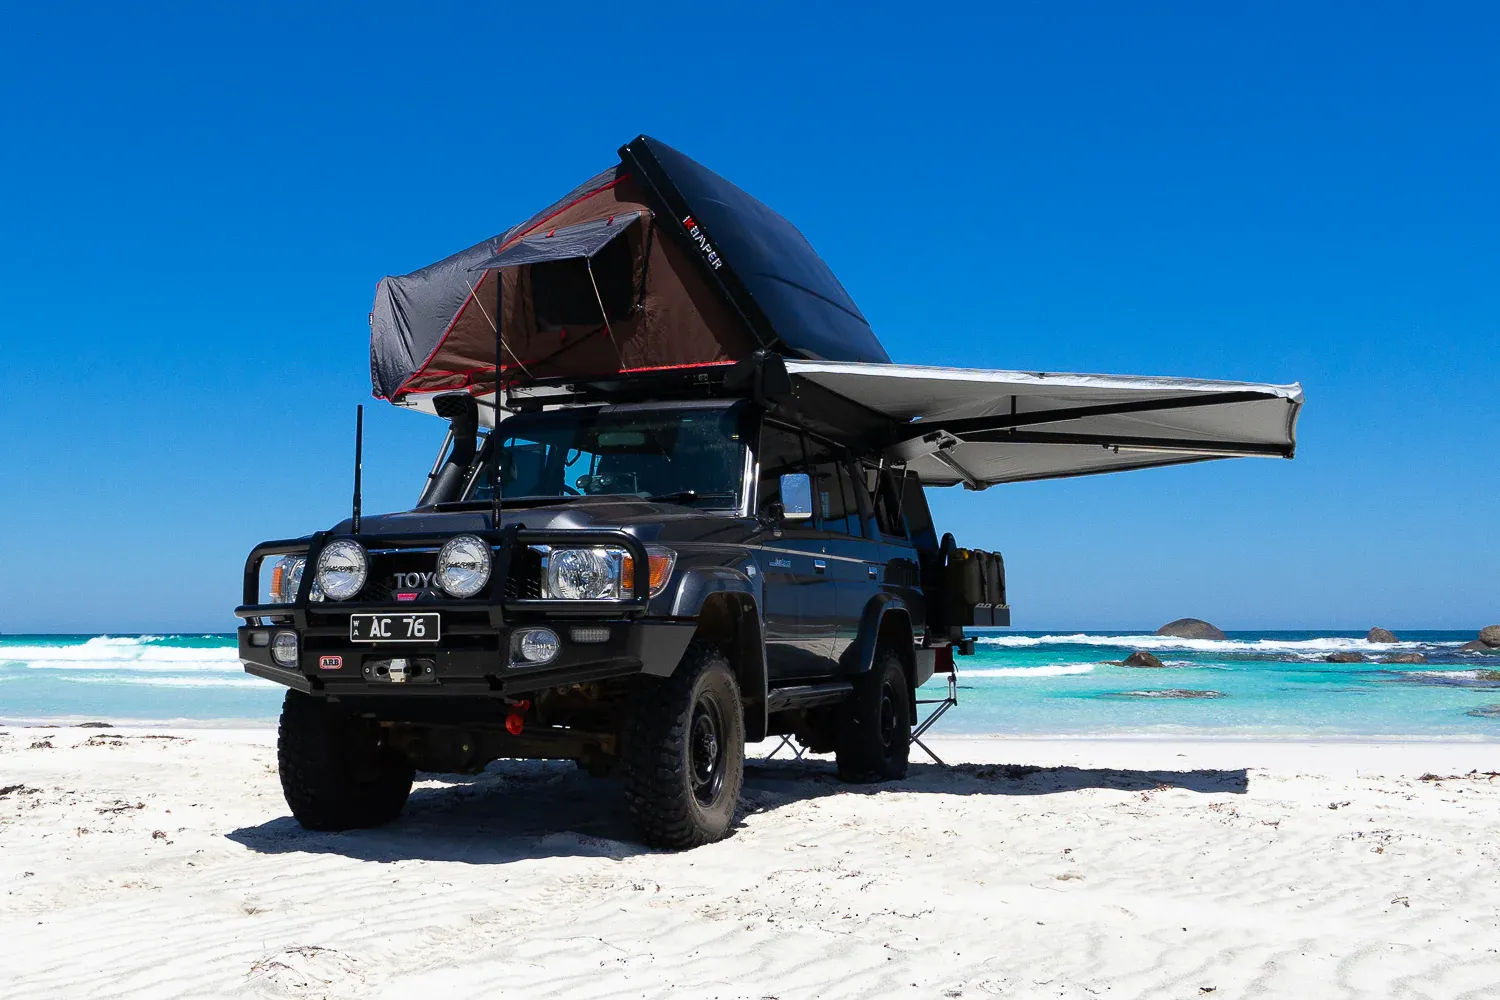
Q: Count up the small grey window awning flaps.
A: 1